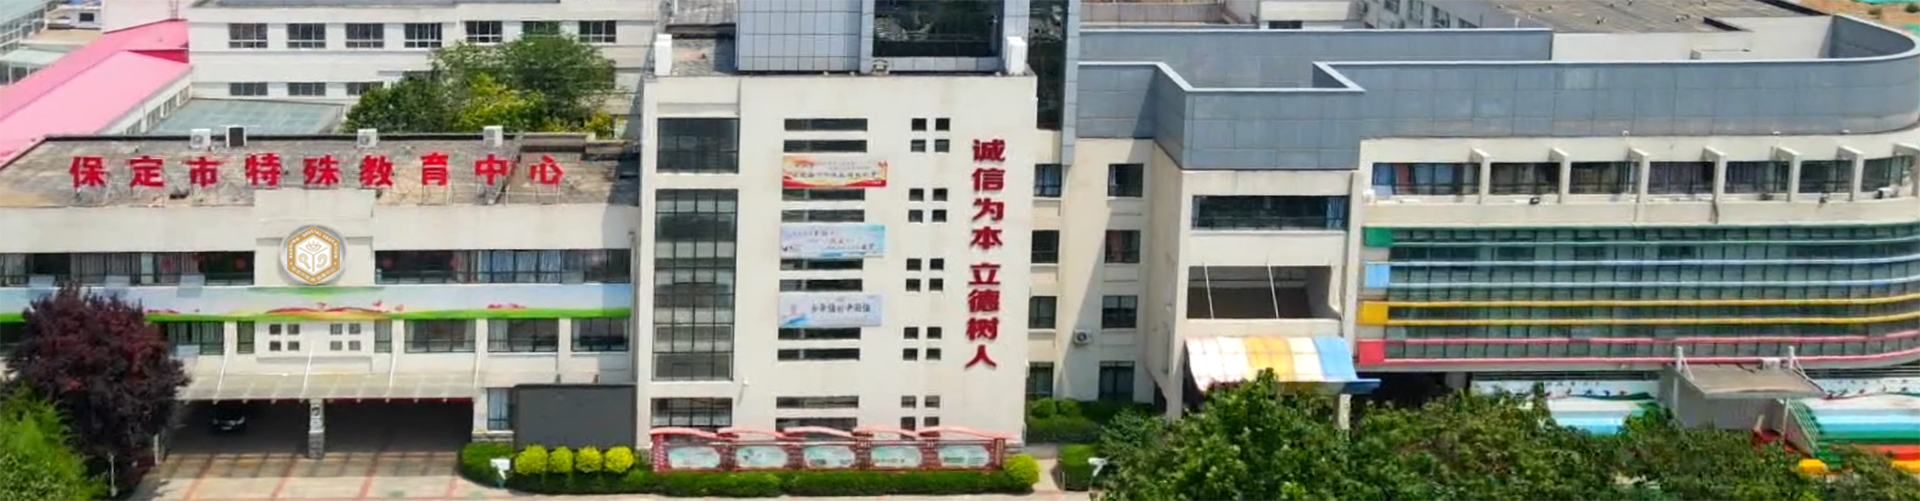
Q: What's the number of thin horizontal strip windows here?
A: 10